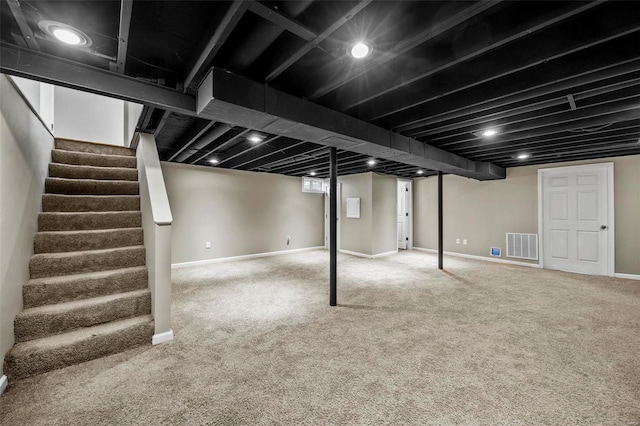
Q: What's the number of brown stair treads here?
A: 11